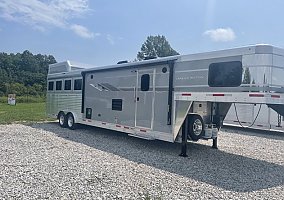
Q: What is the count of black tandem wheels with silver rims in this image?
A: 2